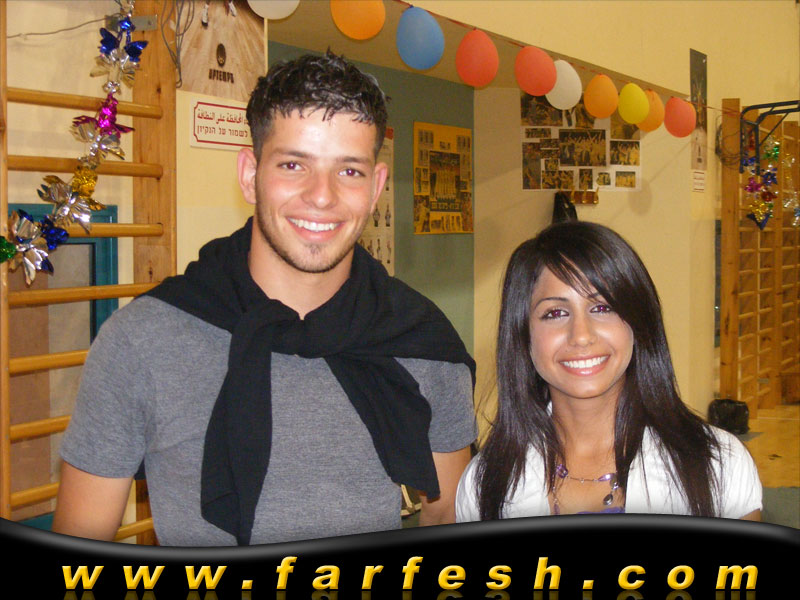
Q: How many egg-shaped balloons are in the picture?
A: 10